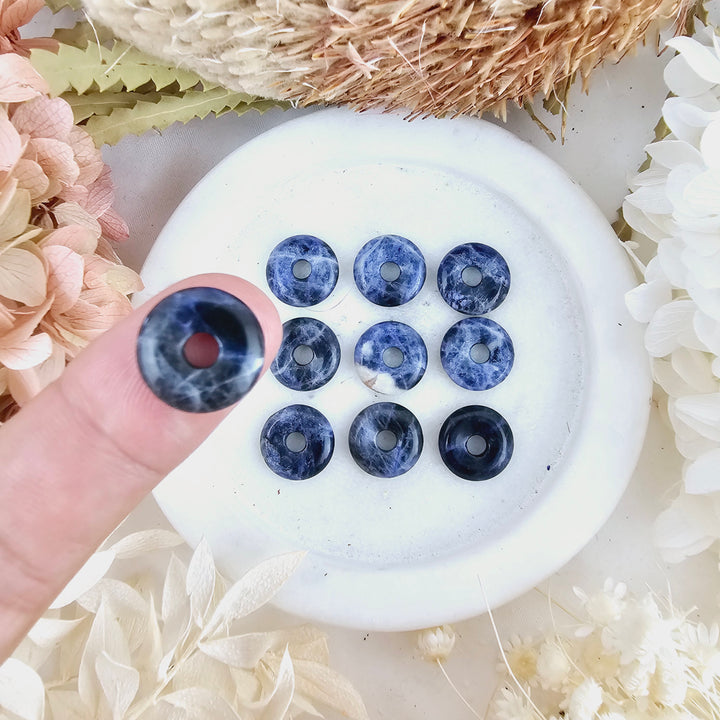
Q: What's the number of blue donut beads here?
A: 10